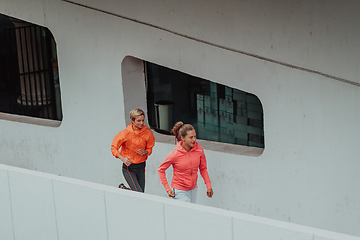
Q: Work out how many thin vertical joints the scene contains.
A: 6